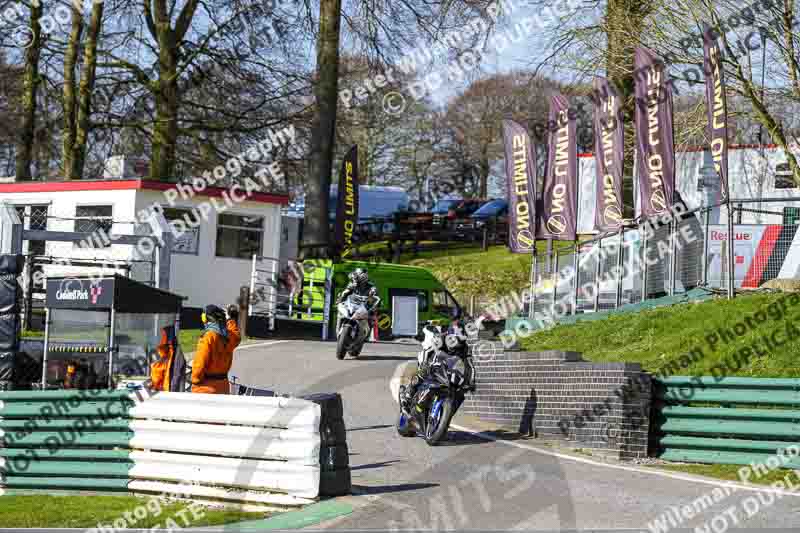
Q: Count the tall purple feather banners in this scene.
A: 5